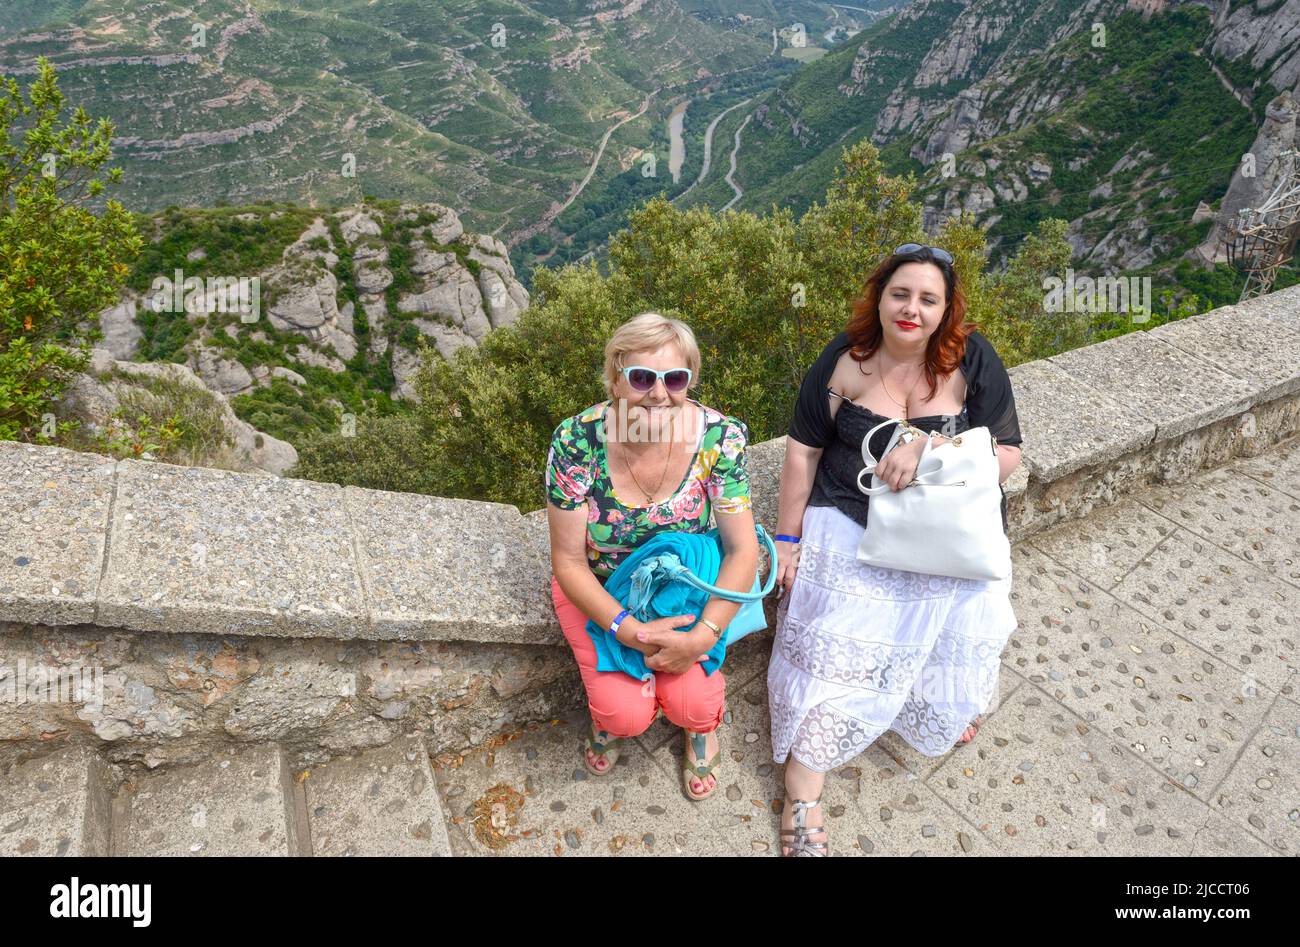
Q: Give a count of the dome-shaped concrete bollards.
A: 0